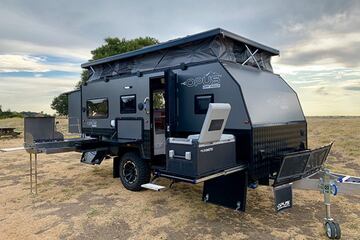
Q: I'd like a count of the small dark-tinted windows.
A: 3